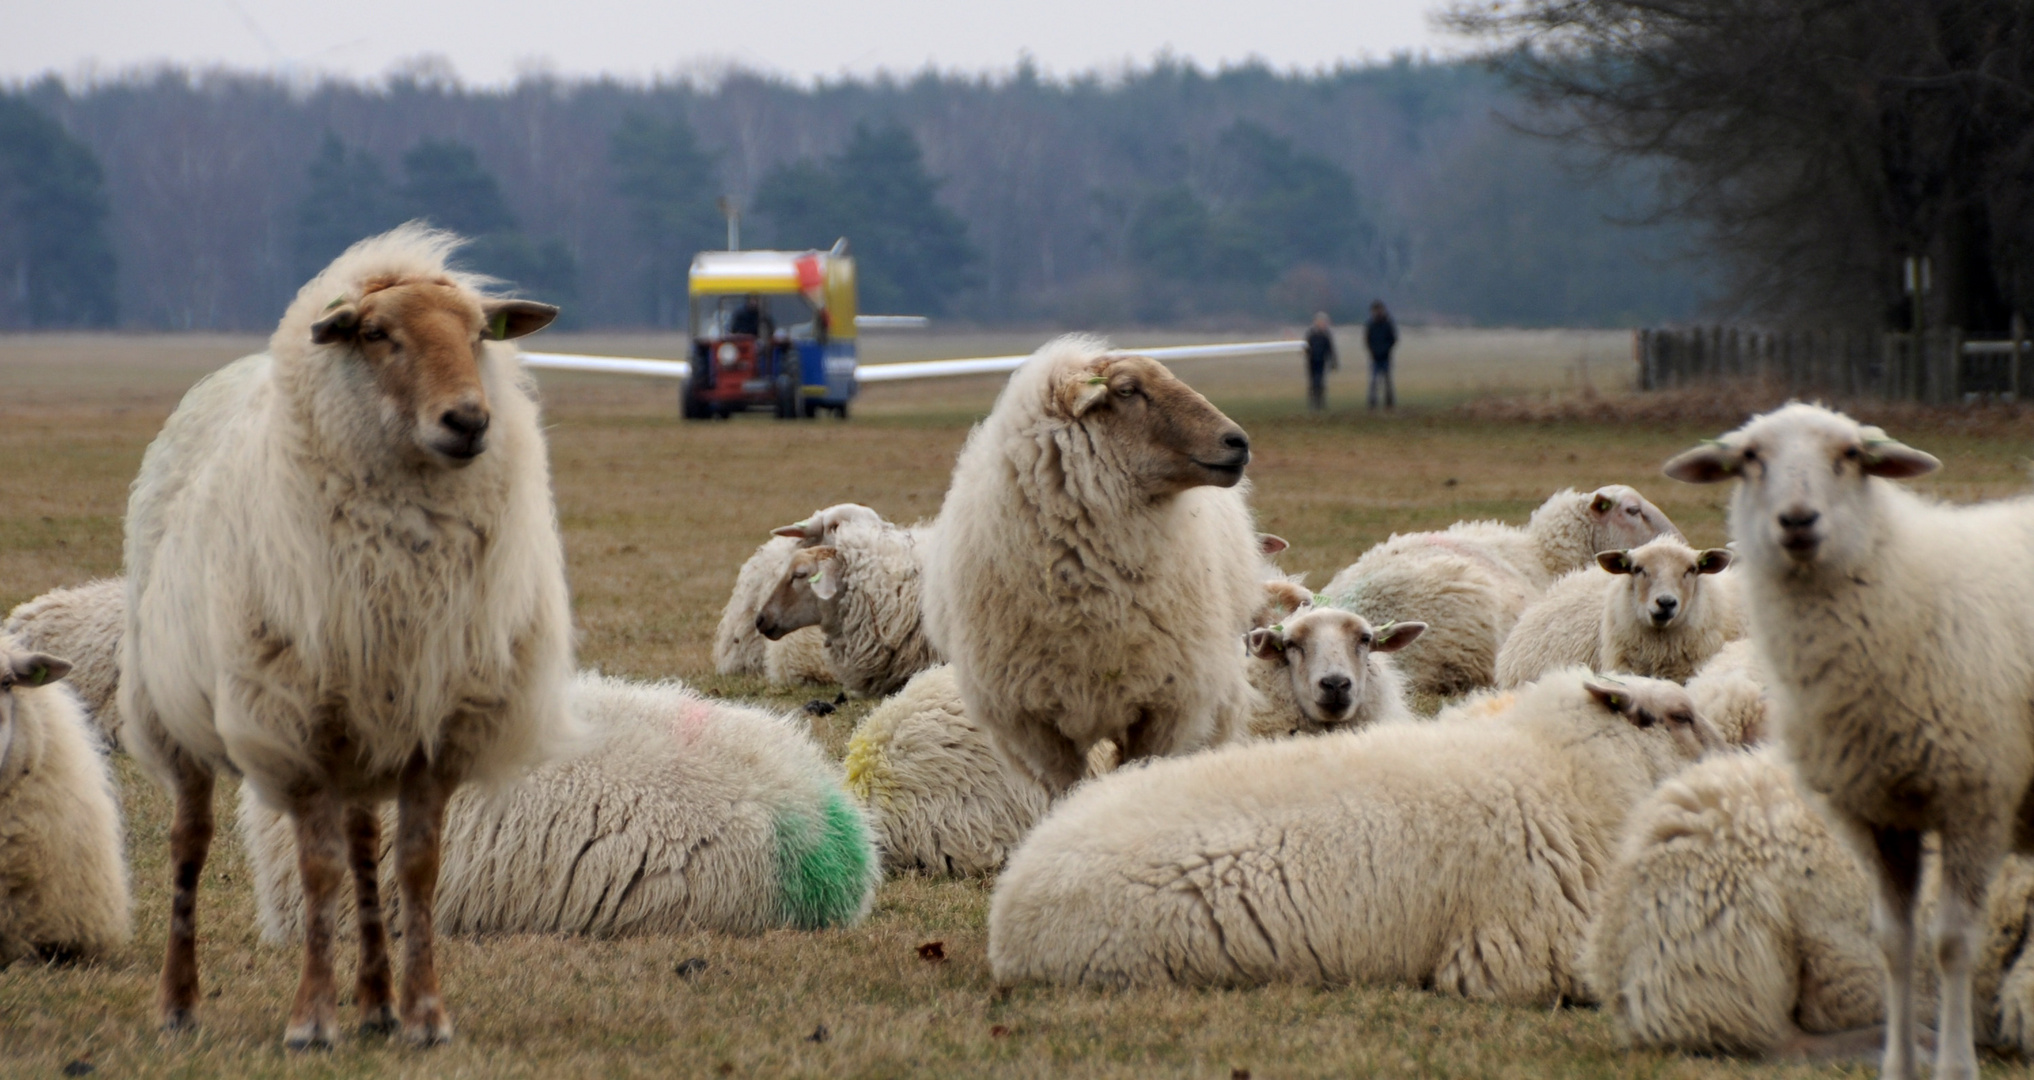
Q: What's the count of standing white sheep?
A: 3